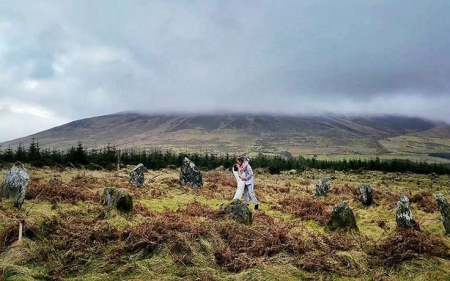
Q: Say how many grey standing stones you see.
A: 10